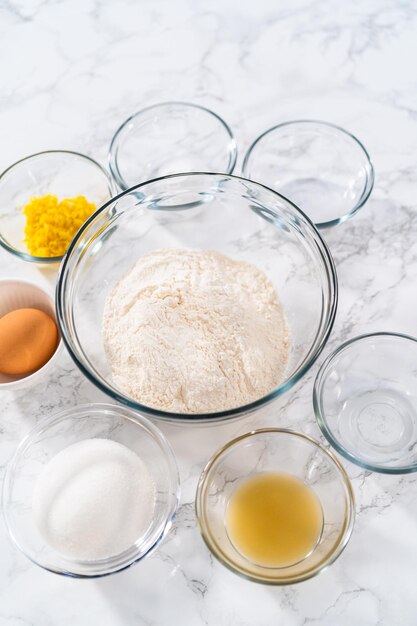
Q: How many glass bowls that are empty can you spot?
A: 3